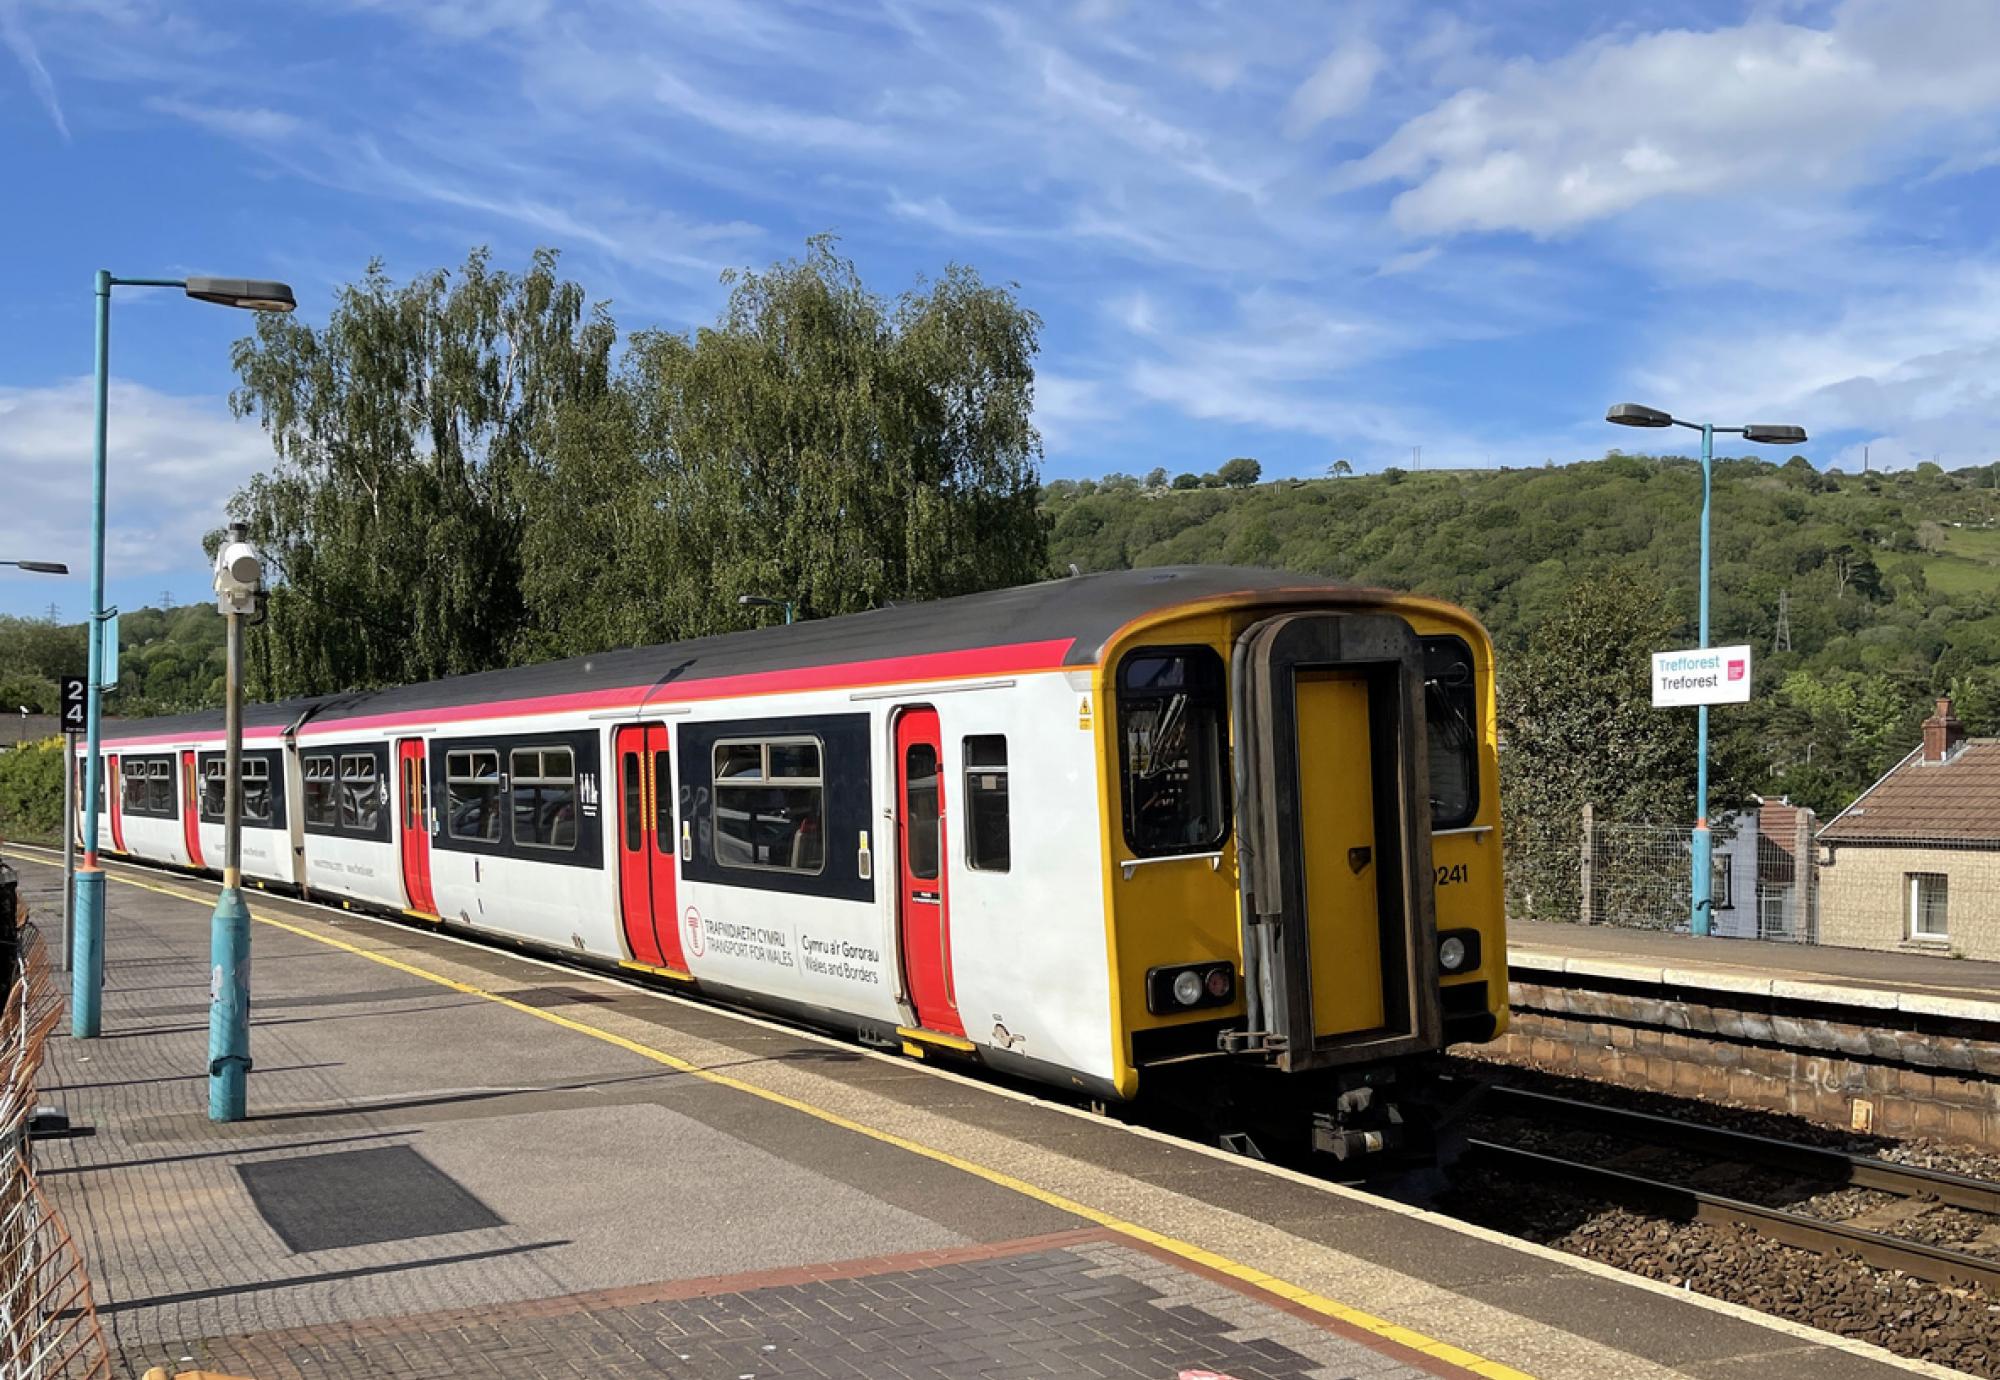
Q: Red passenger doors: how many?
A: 5